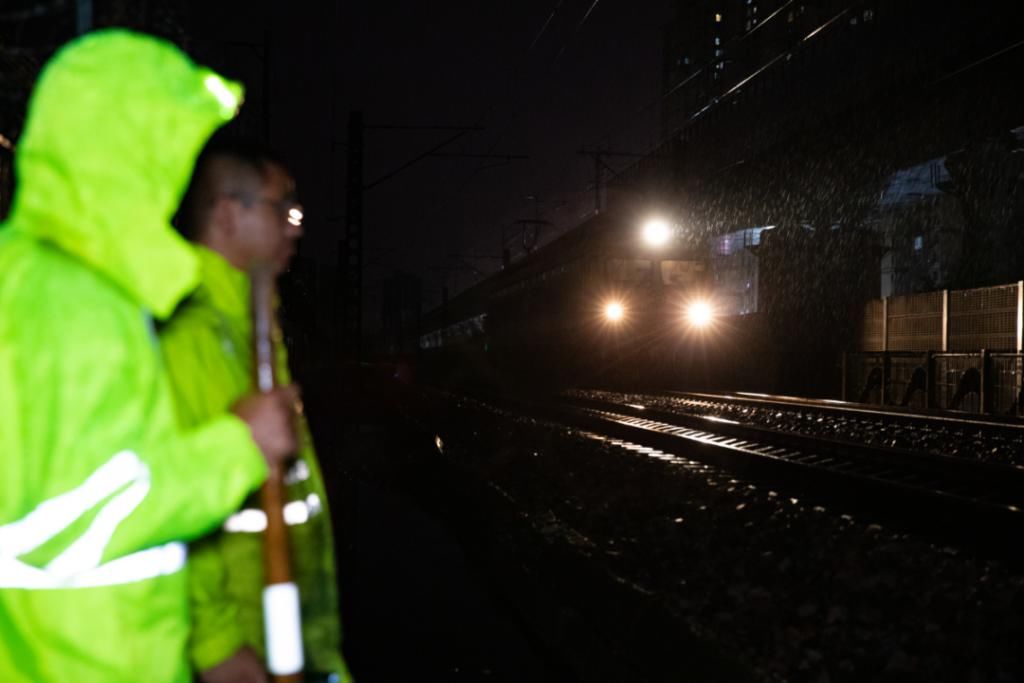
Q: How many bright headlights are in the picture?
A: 3